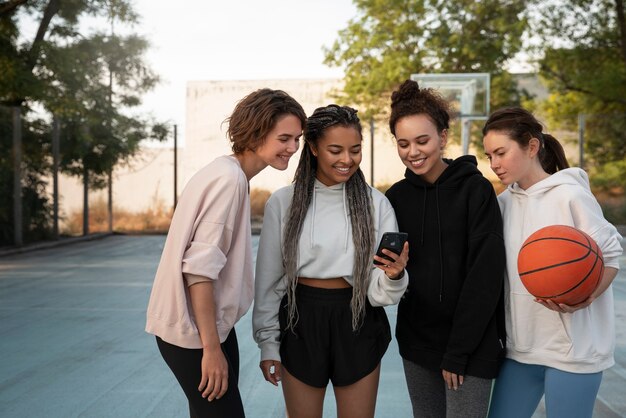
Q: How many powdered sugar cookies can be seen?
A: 0